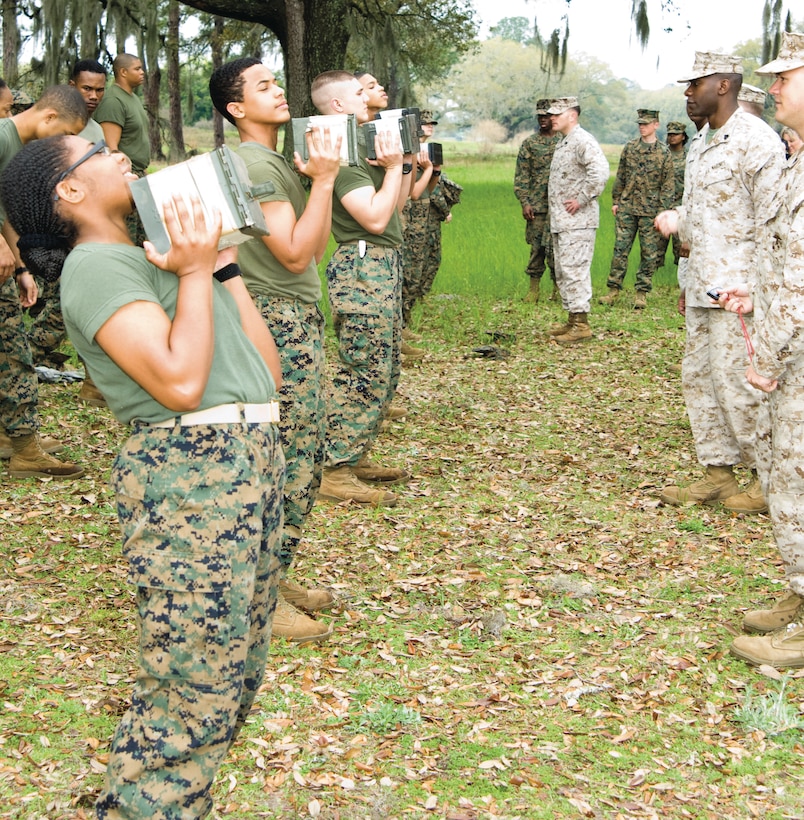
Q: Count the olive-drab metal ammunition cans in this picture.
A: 5